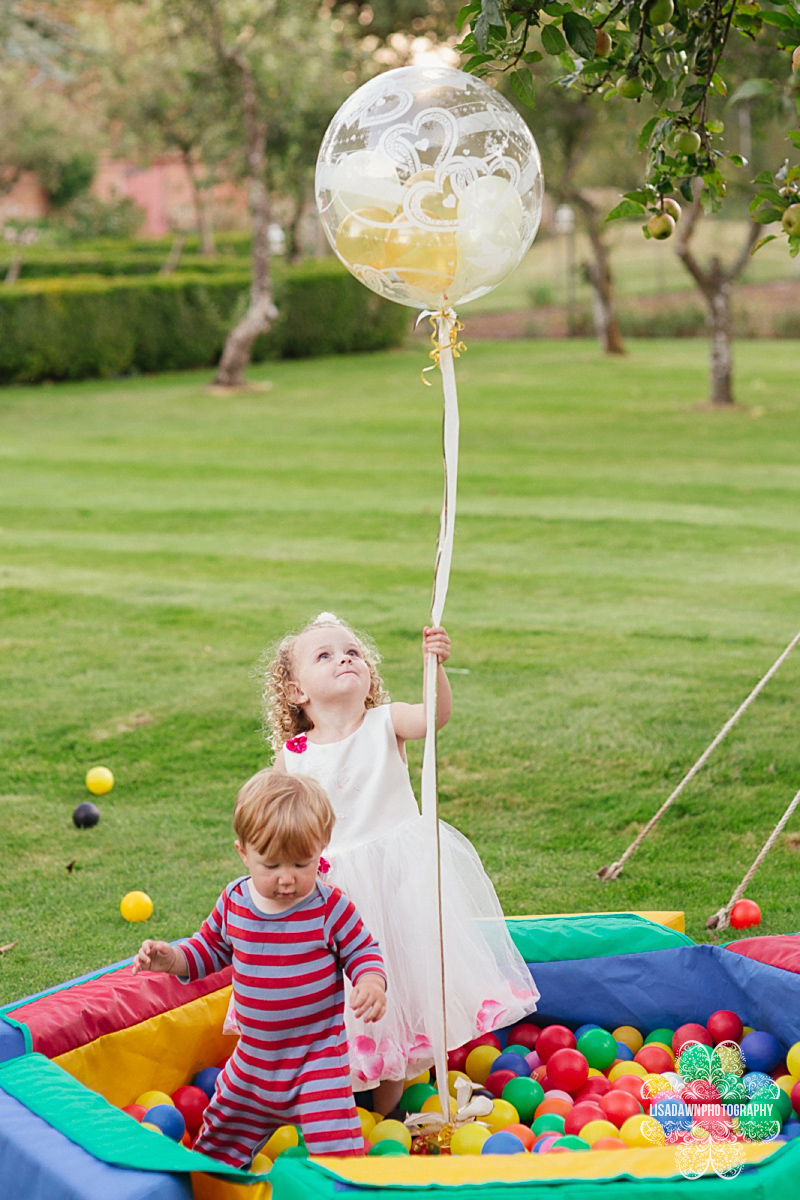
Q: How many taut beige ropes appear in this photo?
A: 2